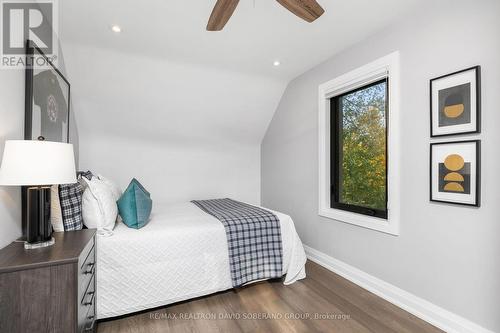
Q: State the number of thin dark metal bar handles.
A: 3